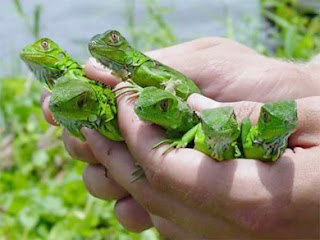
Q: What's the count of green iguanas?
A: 6